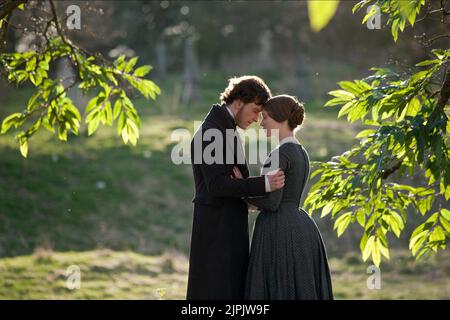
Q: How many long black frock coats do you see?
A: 1